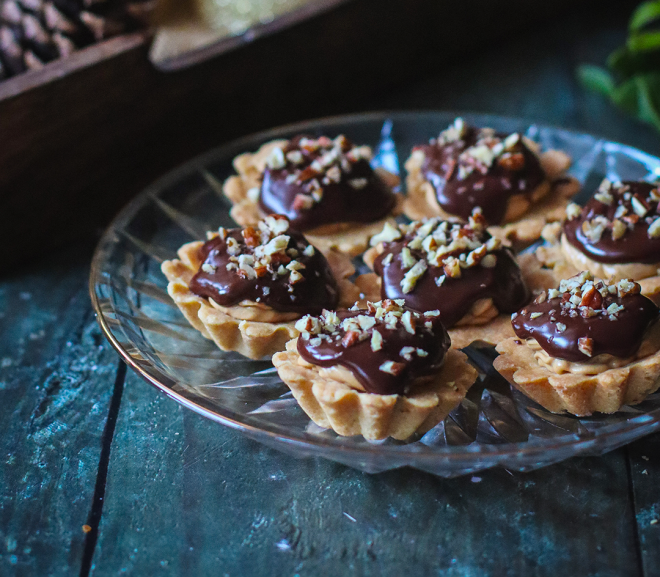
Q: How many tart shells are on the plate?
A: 7